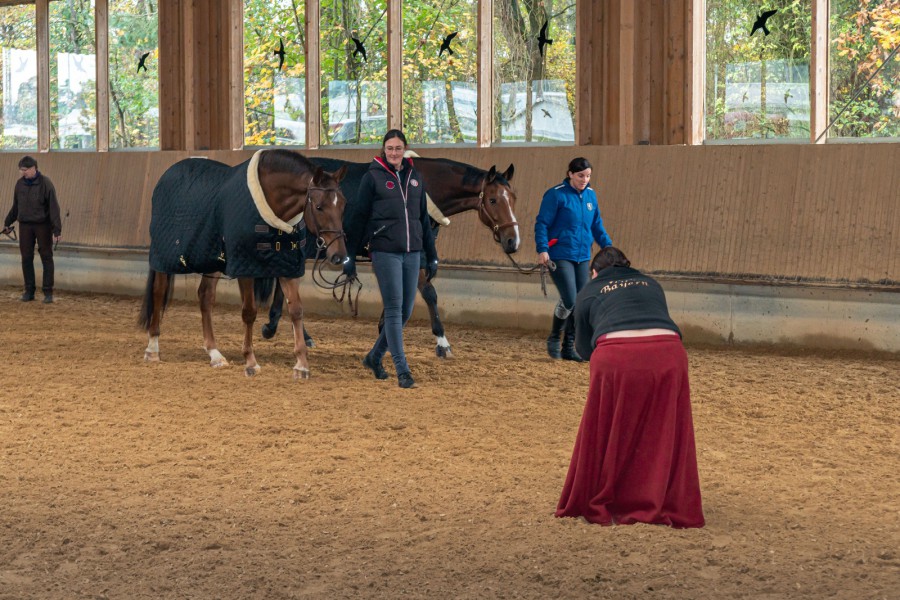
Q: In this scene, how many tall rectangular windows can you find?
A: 9